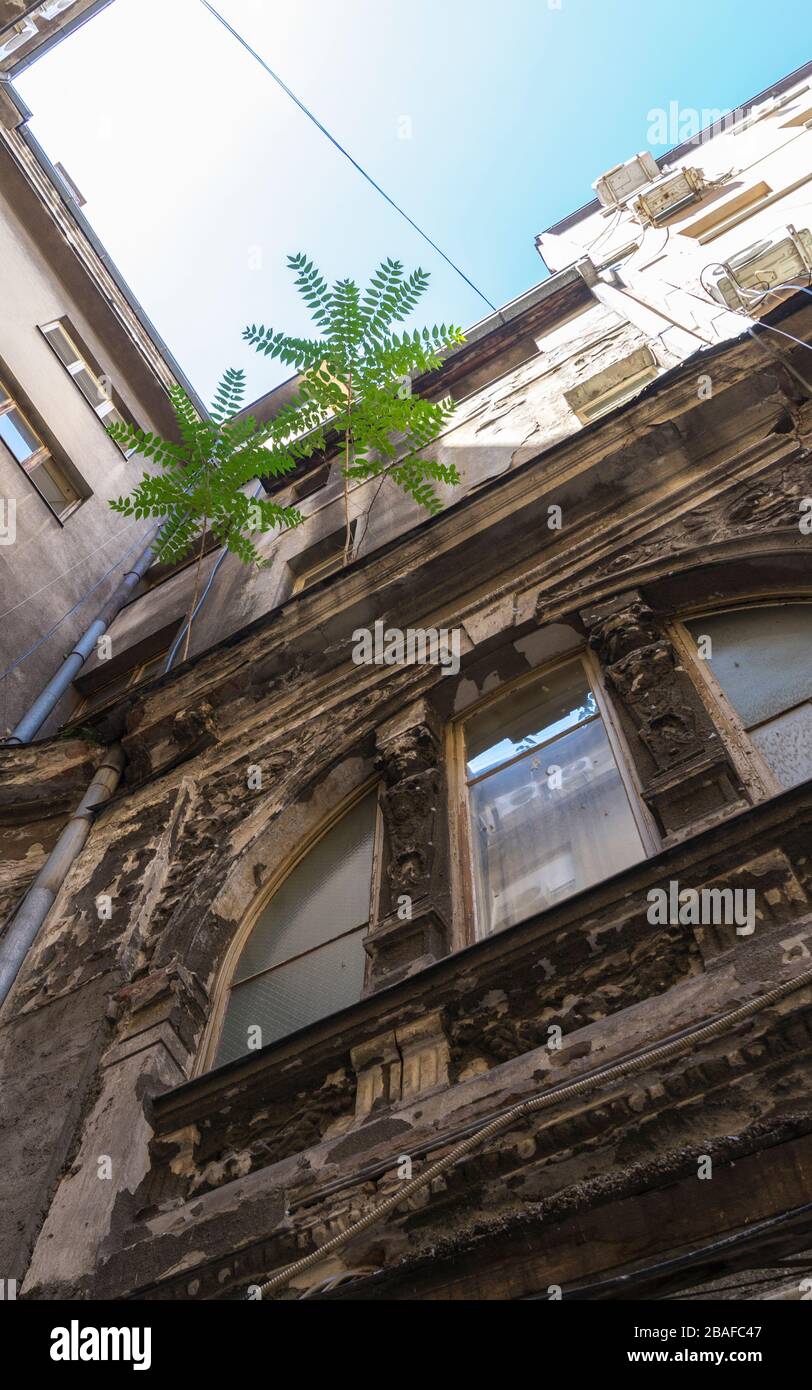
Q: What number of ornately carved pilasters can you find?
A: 2